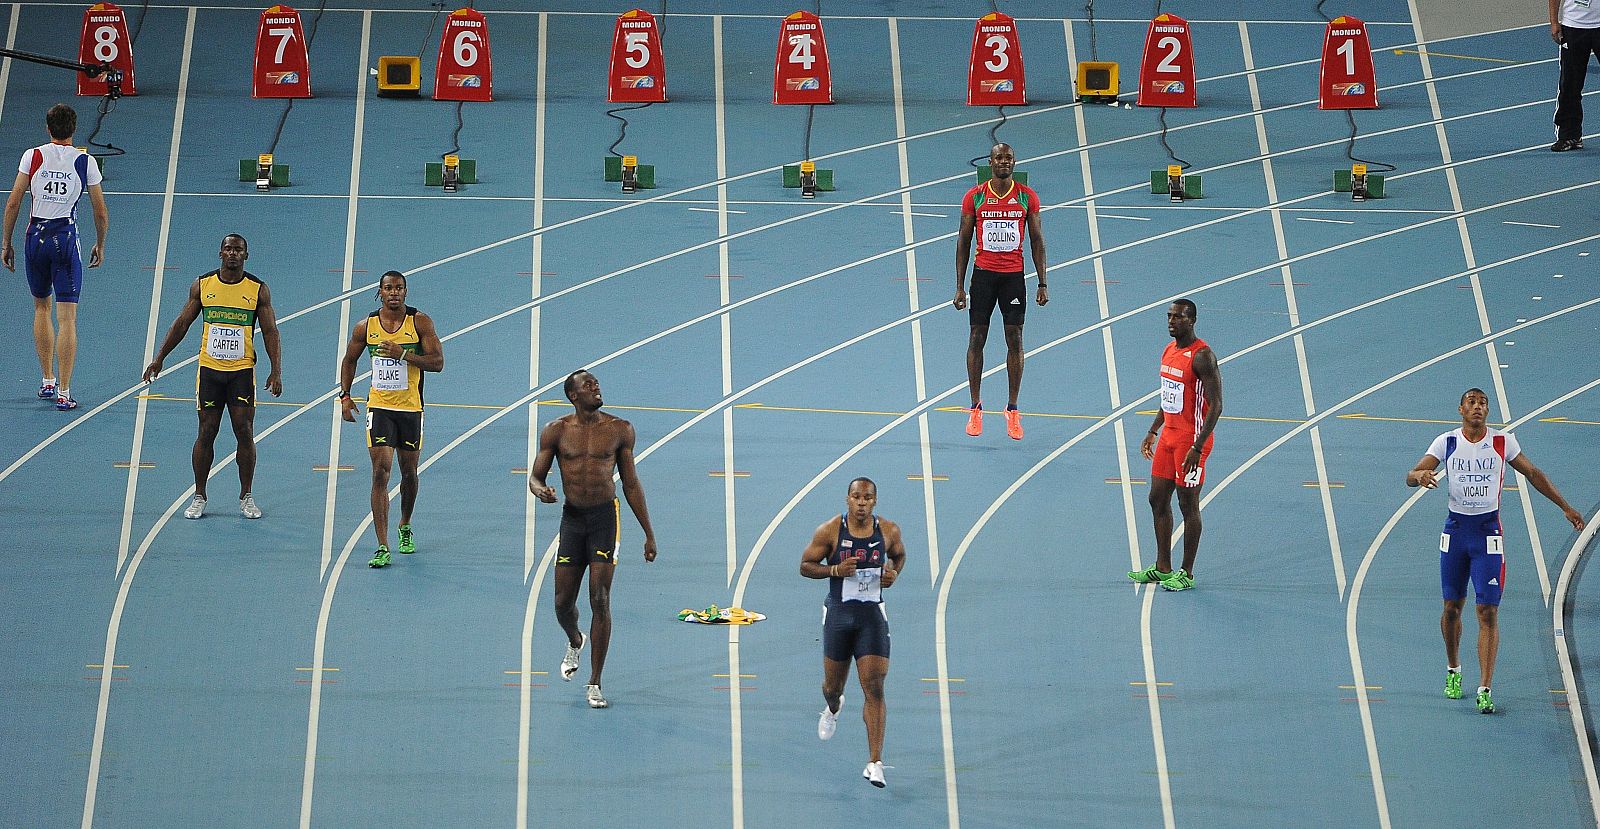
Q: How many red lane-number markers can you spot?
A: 8